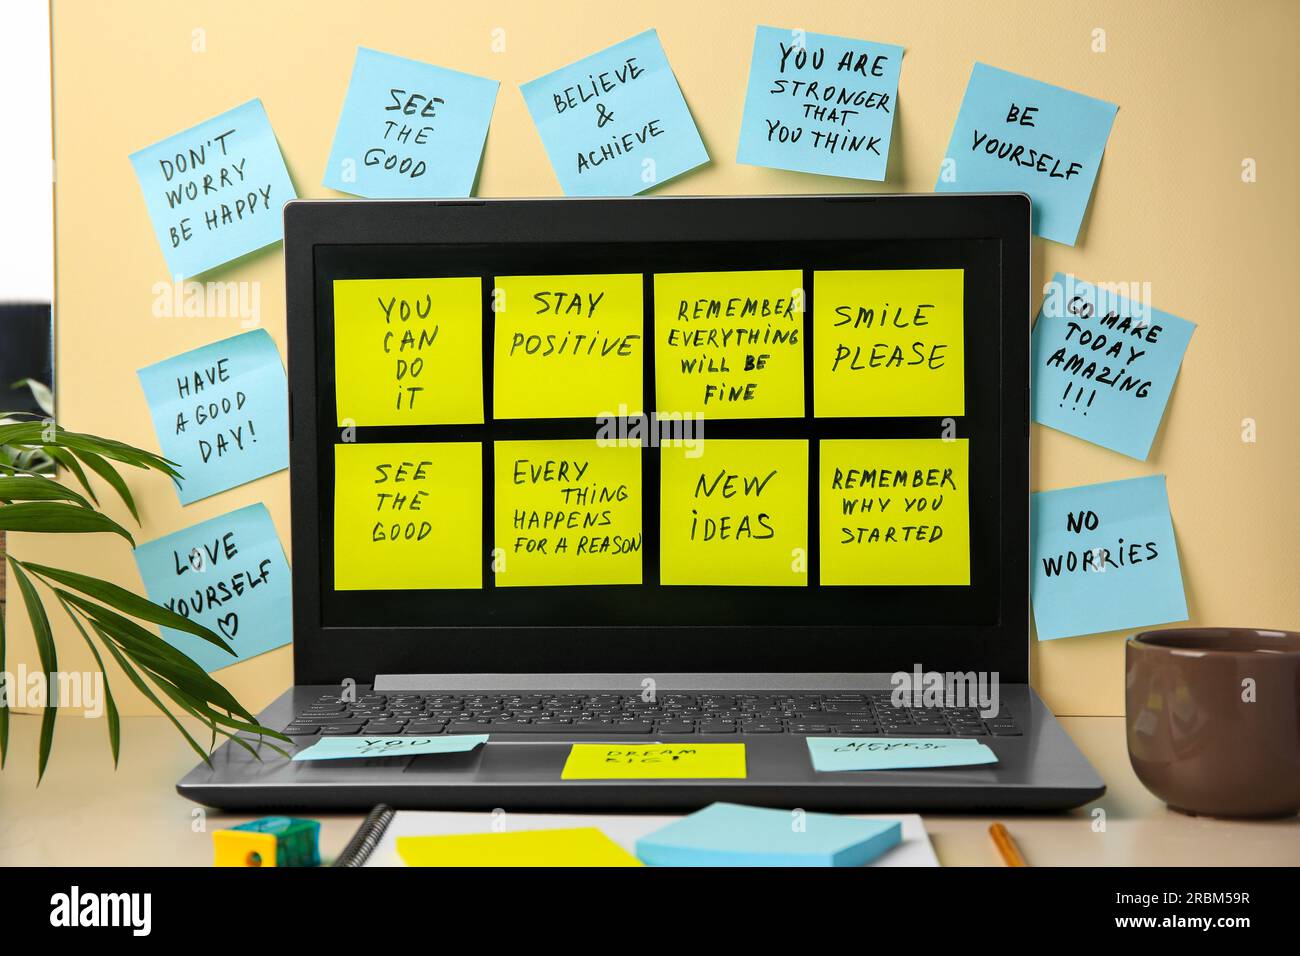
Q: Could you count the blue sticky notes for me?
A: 11